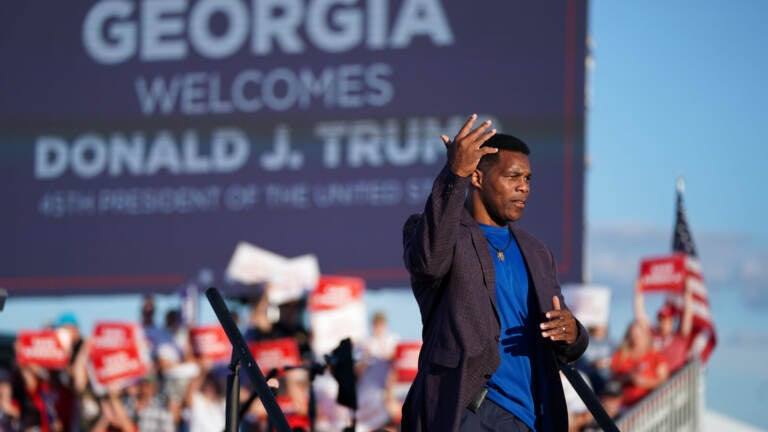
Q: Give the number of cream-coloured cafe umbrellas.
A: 0